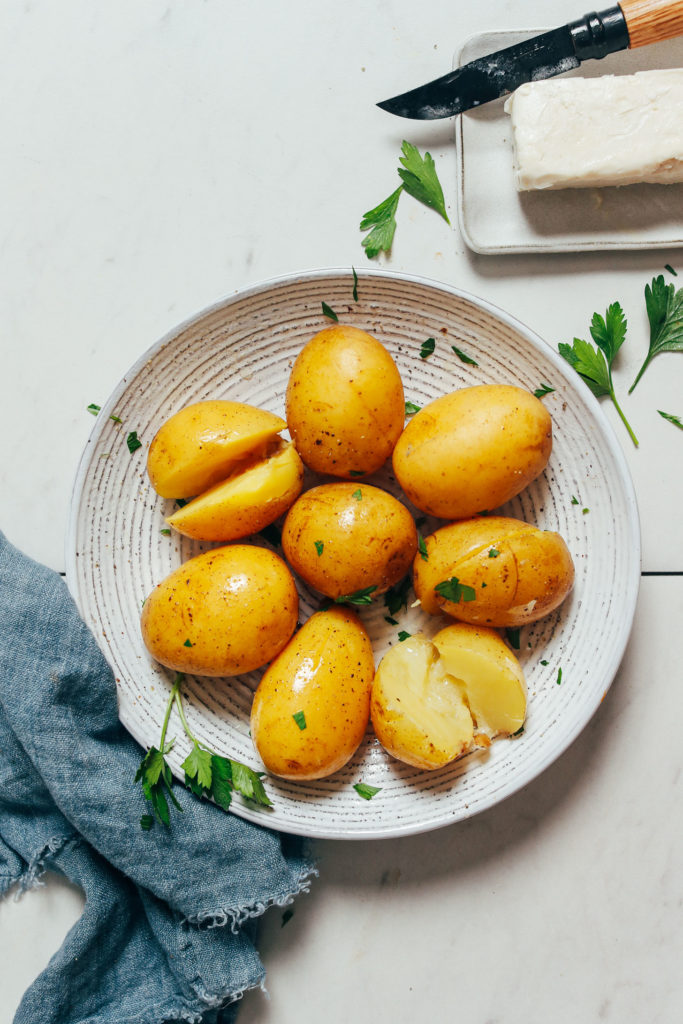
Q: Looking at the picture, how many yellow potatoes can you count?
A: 8